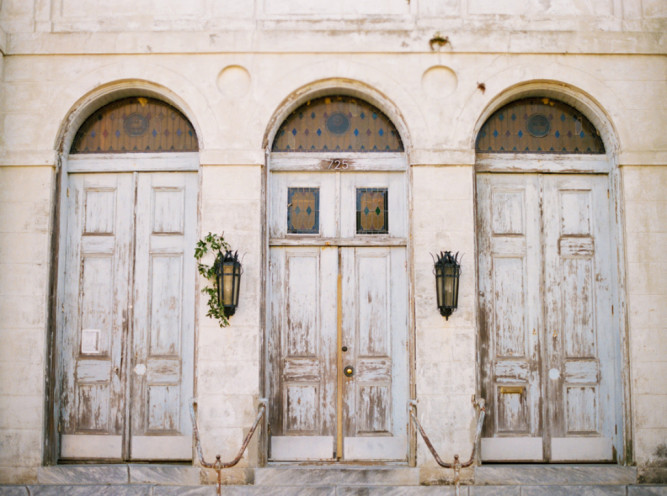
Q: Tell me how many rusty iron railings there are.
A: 2